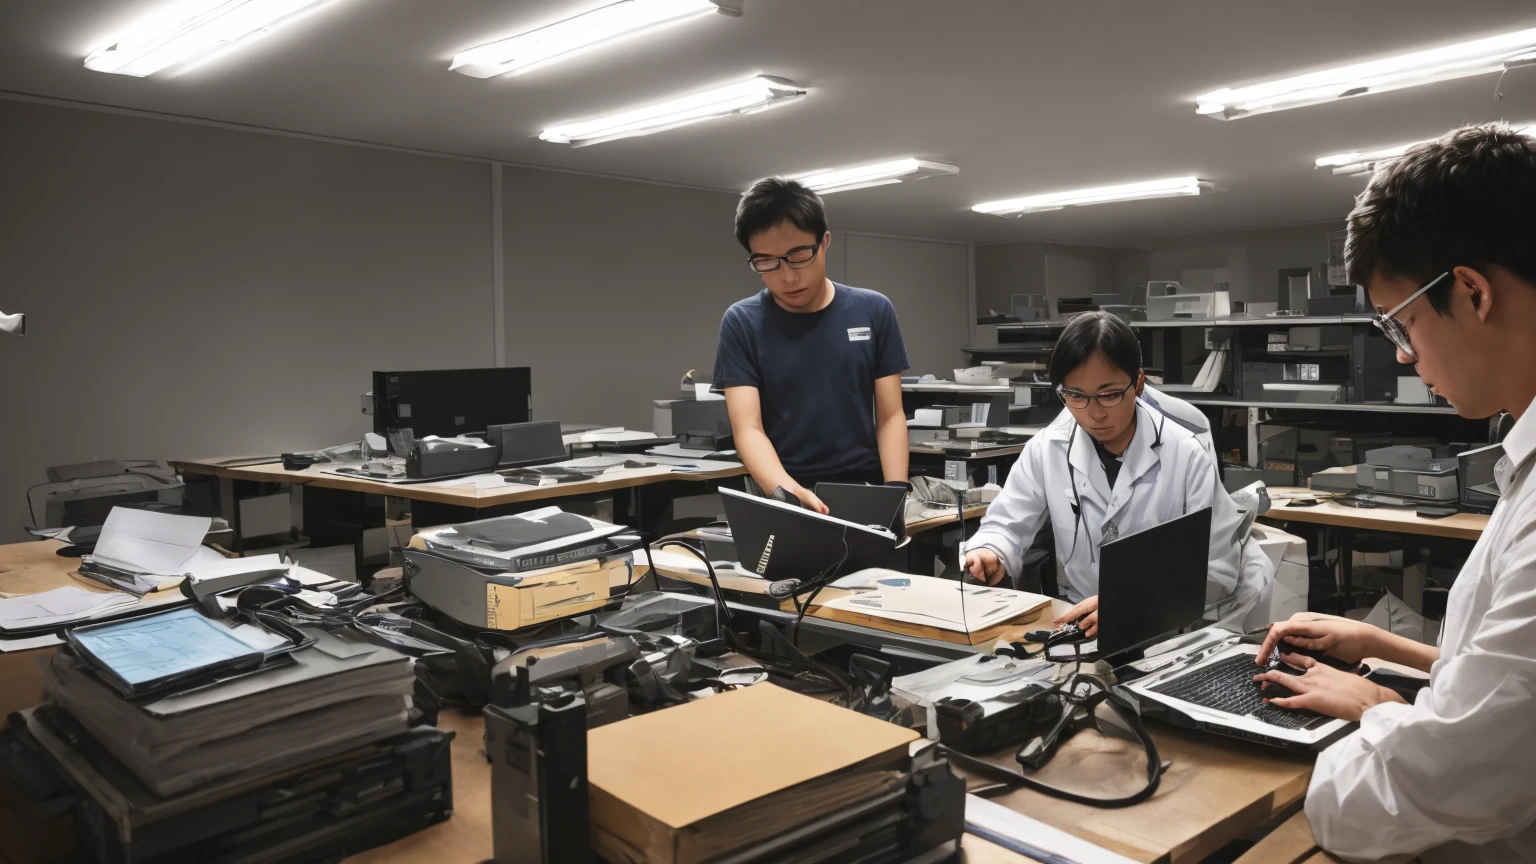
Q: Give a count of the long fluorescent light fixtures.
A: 7